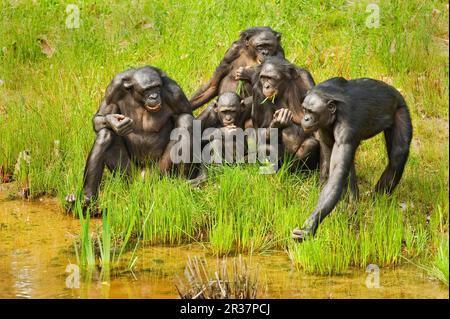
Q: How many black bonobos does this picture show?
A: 5